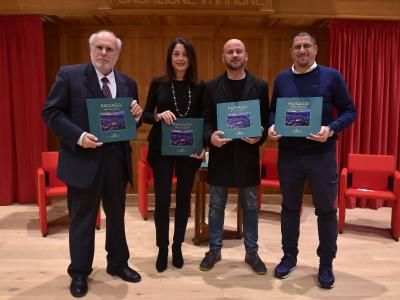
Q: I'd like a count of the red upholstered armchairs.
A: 4